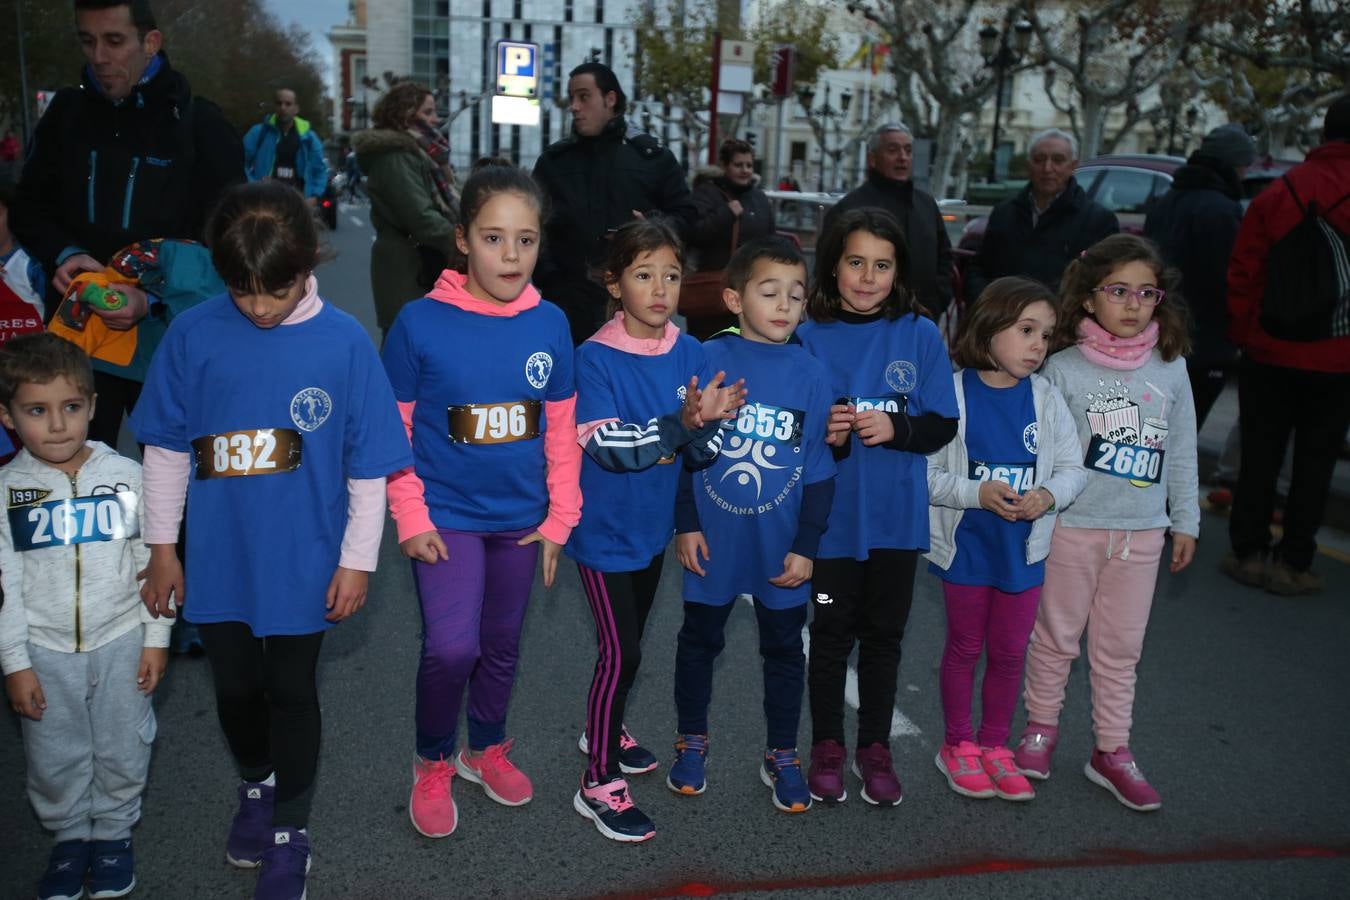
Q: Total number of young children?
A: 8